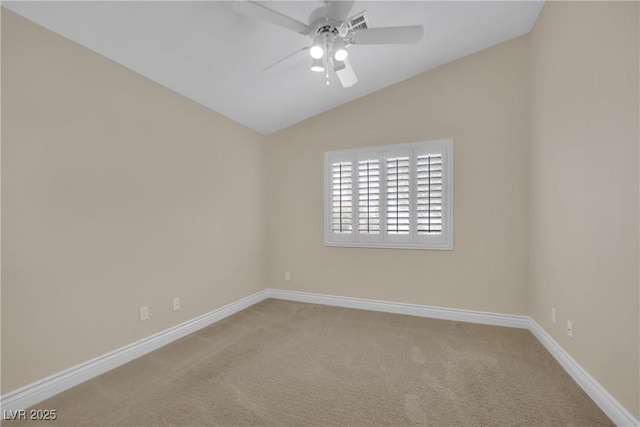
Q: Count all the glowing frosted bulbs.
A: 3